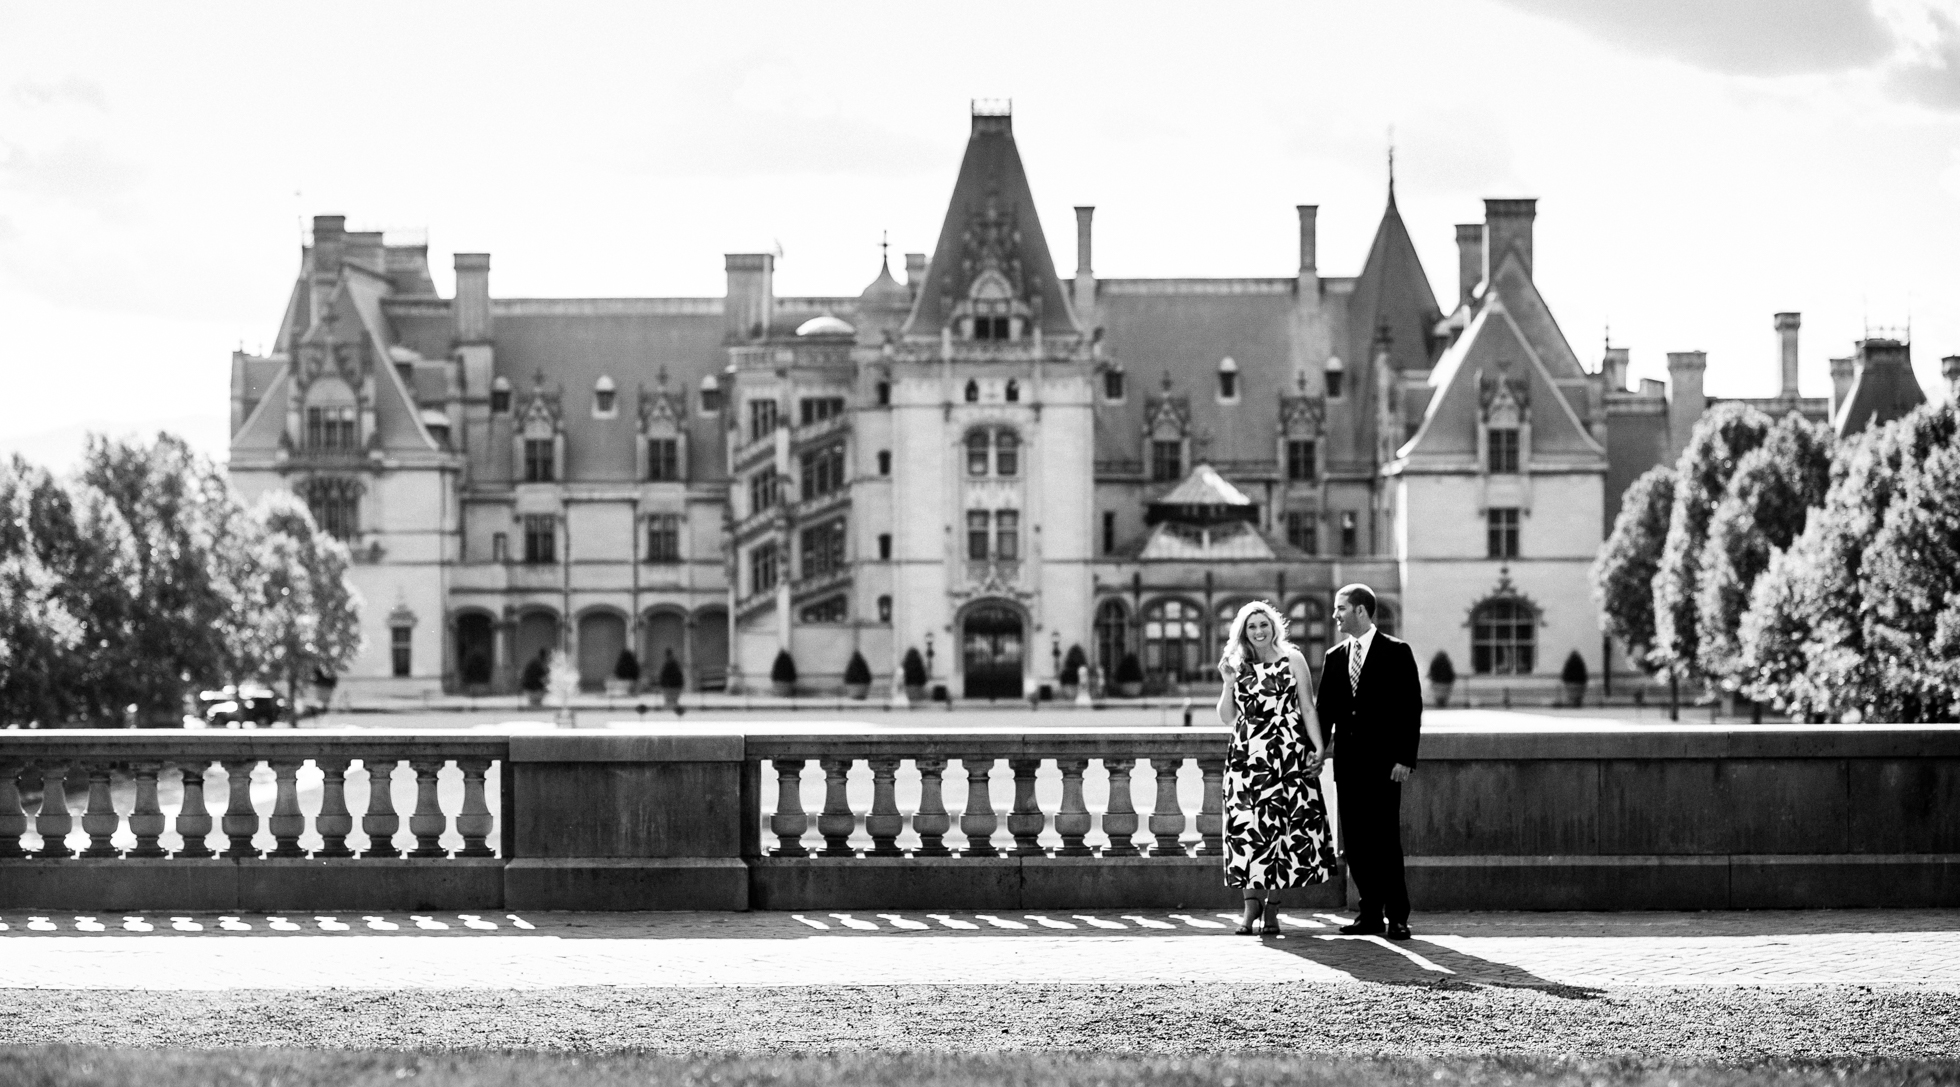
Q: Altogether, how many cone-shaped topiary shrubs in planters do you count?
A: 10